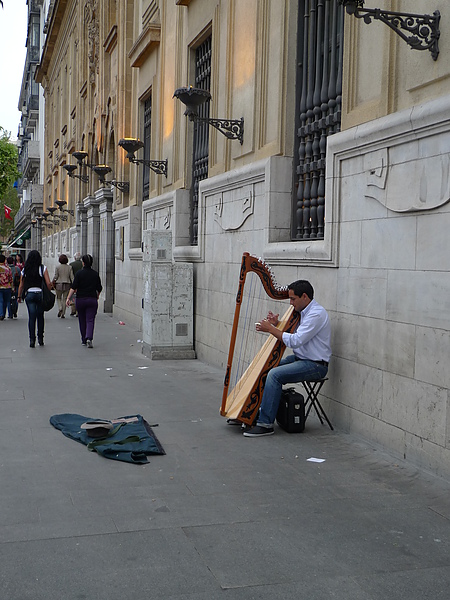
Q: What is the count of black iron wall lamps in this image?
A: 11